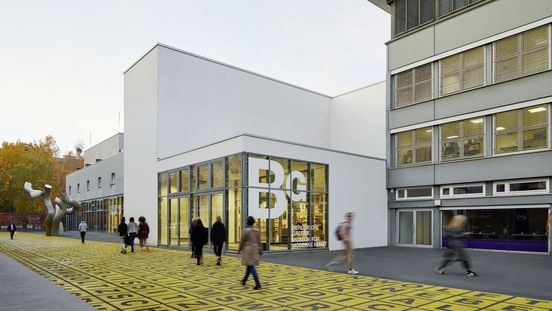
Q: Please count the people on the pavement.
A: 11